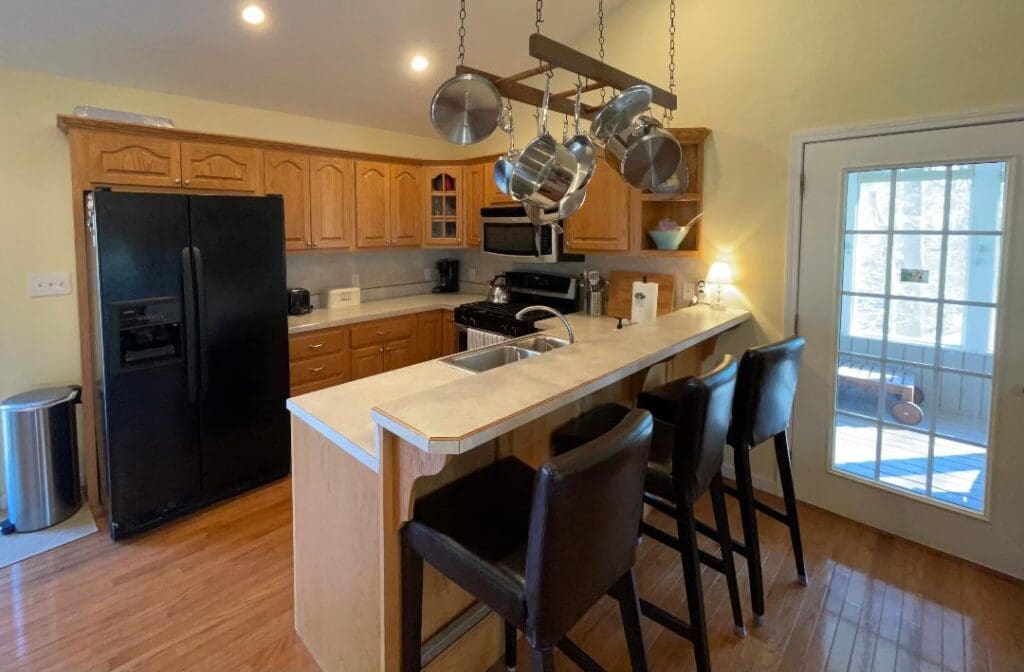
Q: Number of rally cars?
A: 0